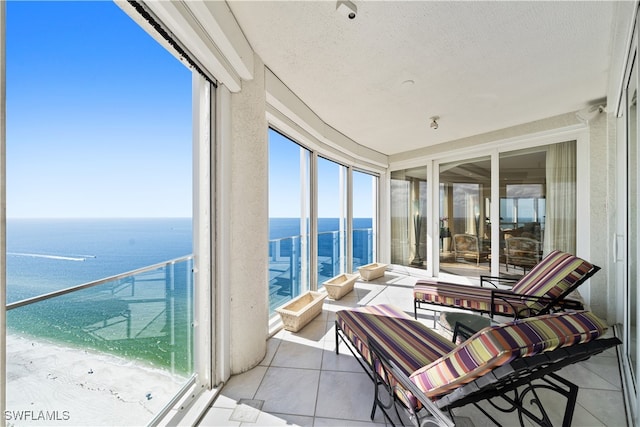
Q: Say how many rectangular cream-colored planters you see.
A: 3